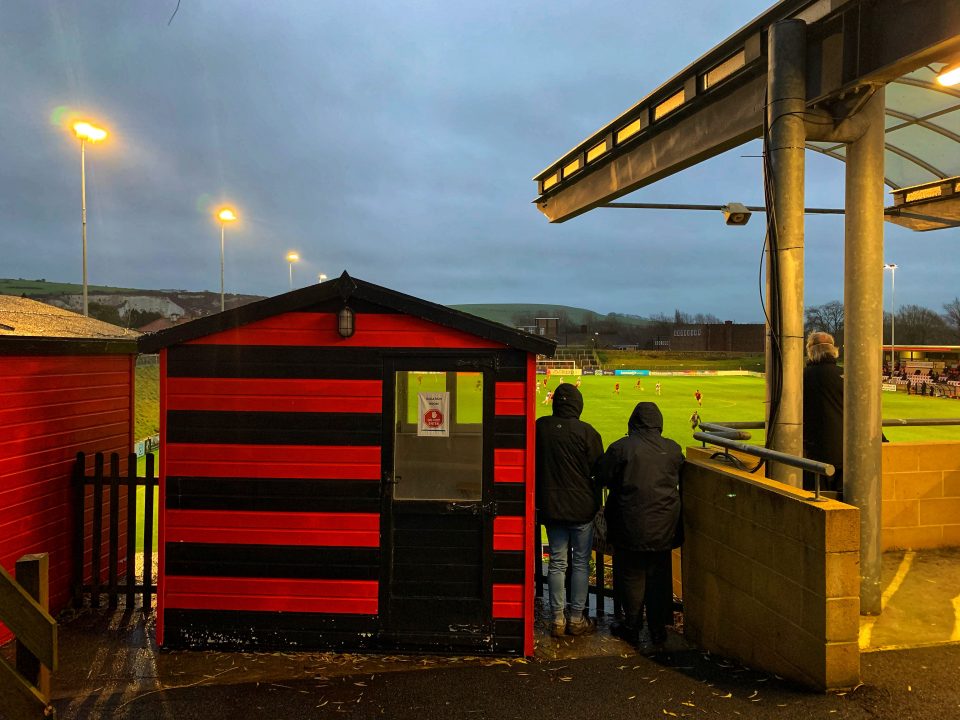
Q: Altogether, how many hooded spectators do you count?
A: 2